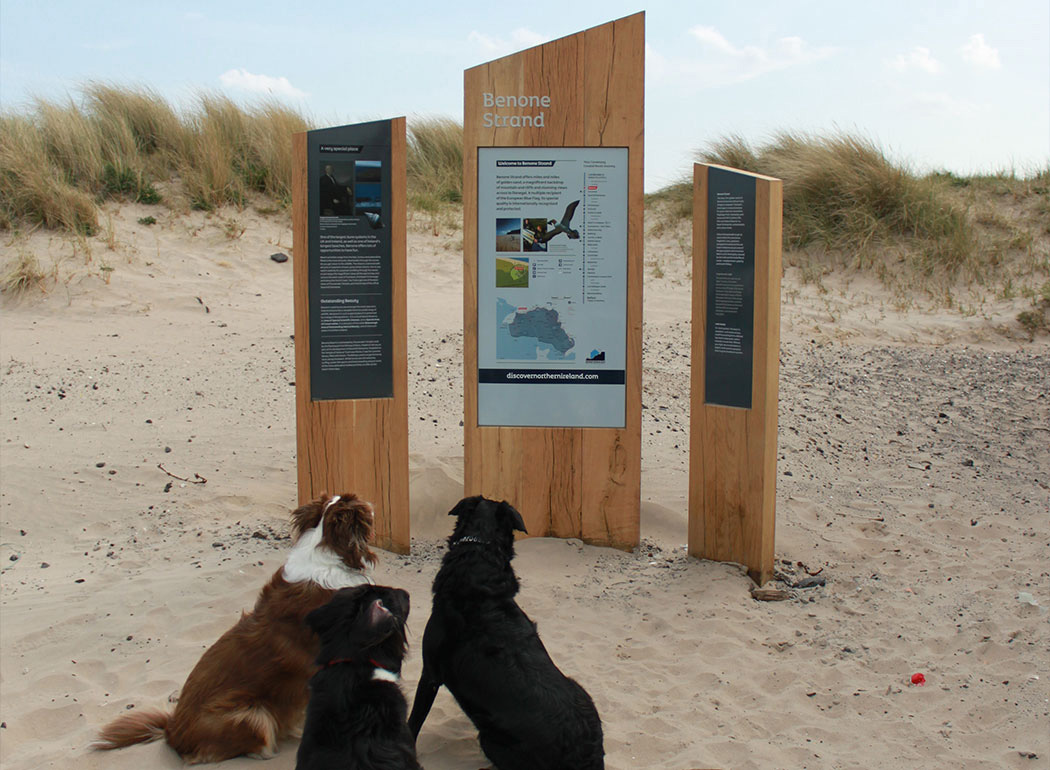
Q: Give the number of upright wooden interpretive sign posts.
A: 3